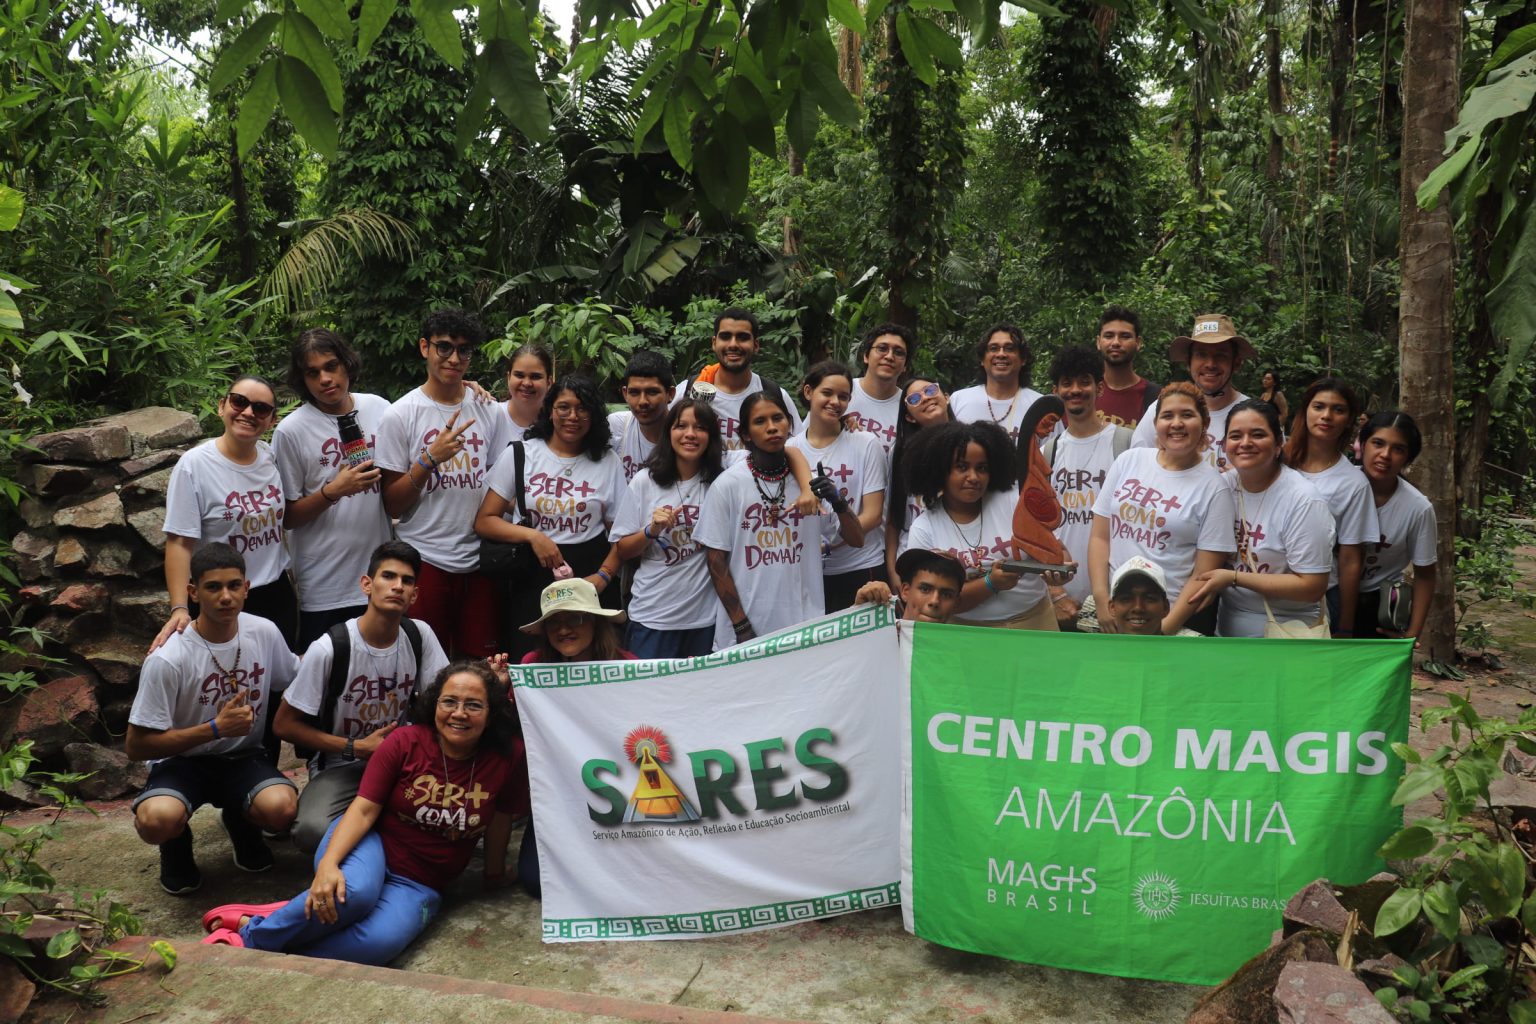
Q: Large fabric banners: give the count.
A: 2